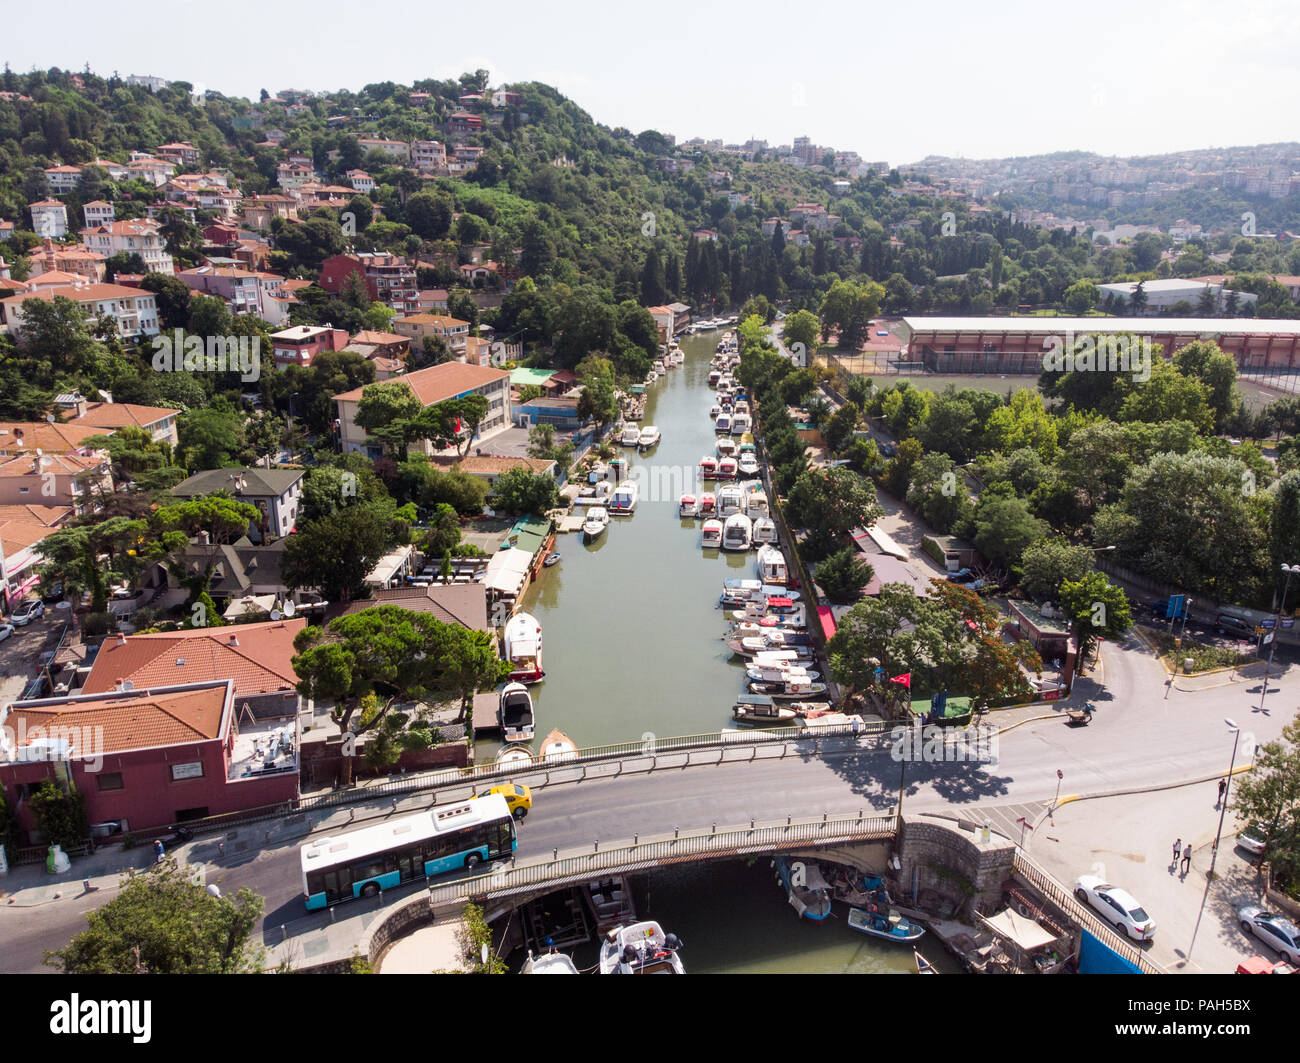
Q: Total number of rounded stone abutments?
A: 2